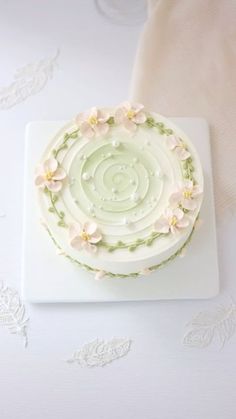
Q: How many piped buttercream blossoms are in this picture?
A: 7